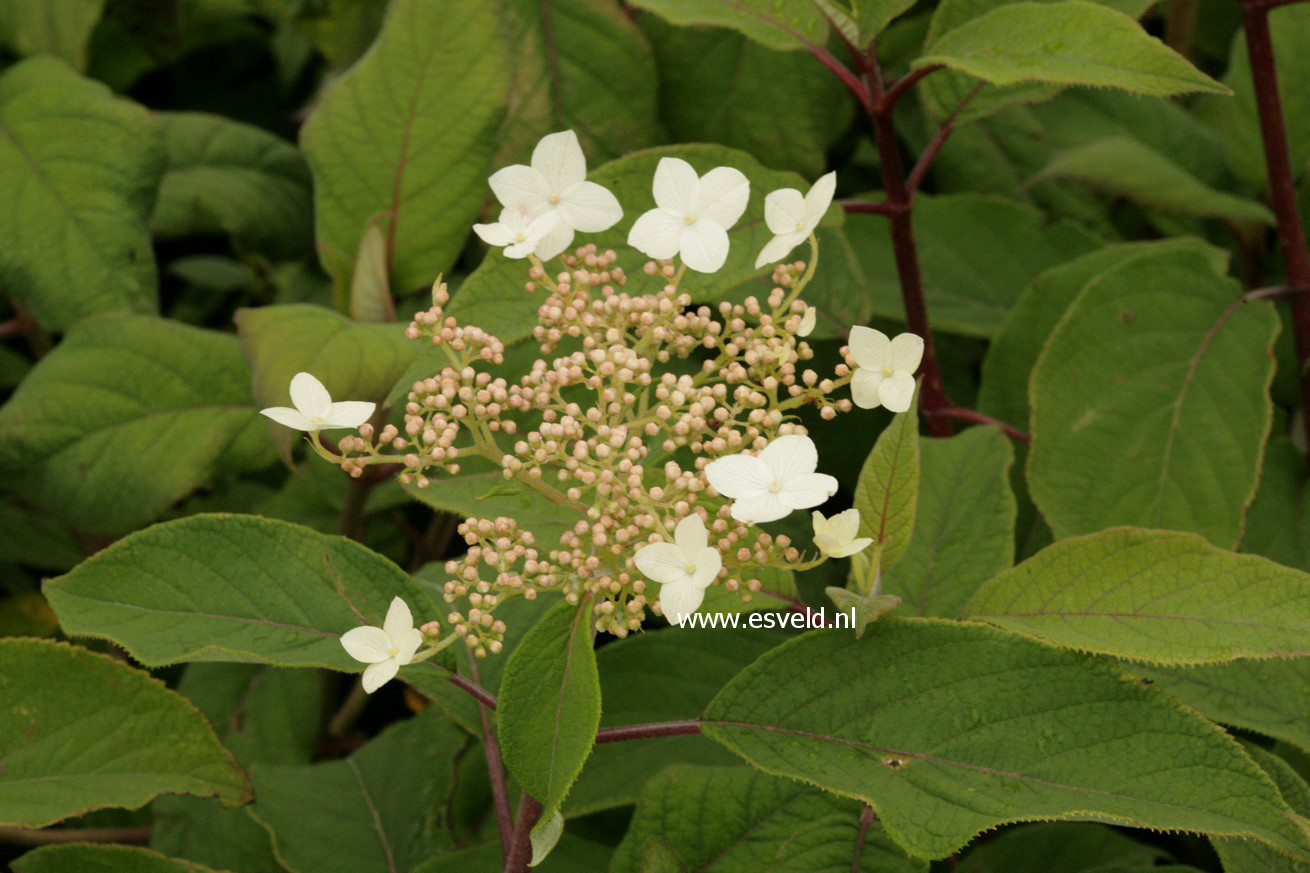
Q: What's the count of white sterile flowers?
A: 10